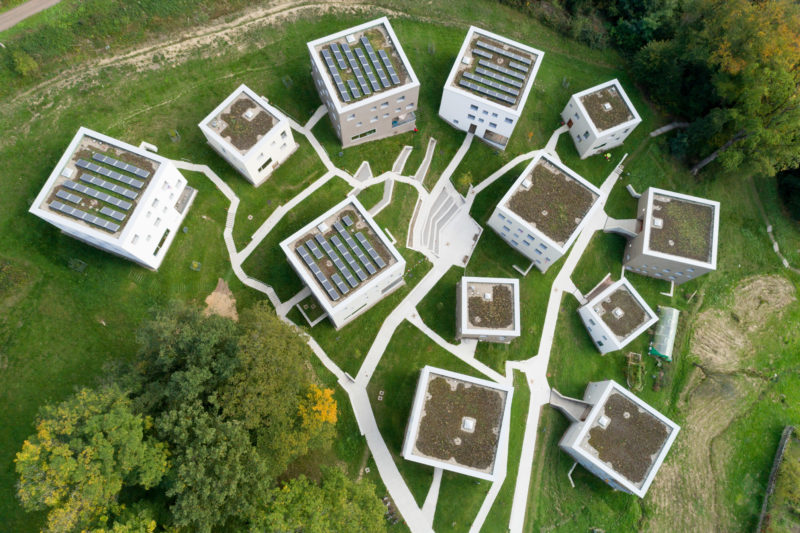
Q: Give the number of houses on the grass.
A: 12